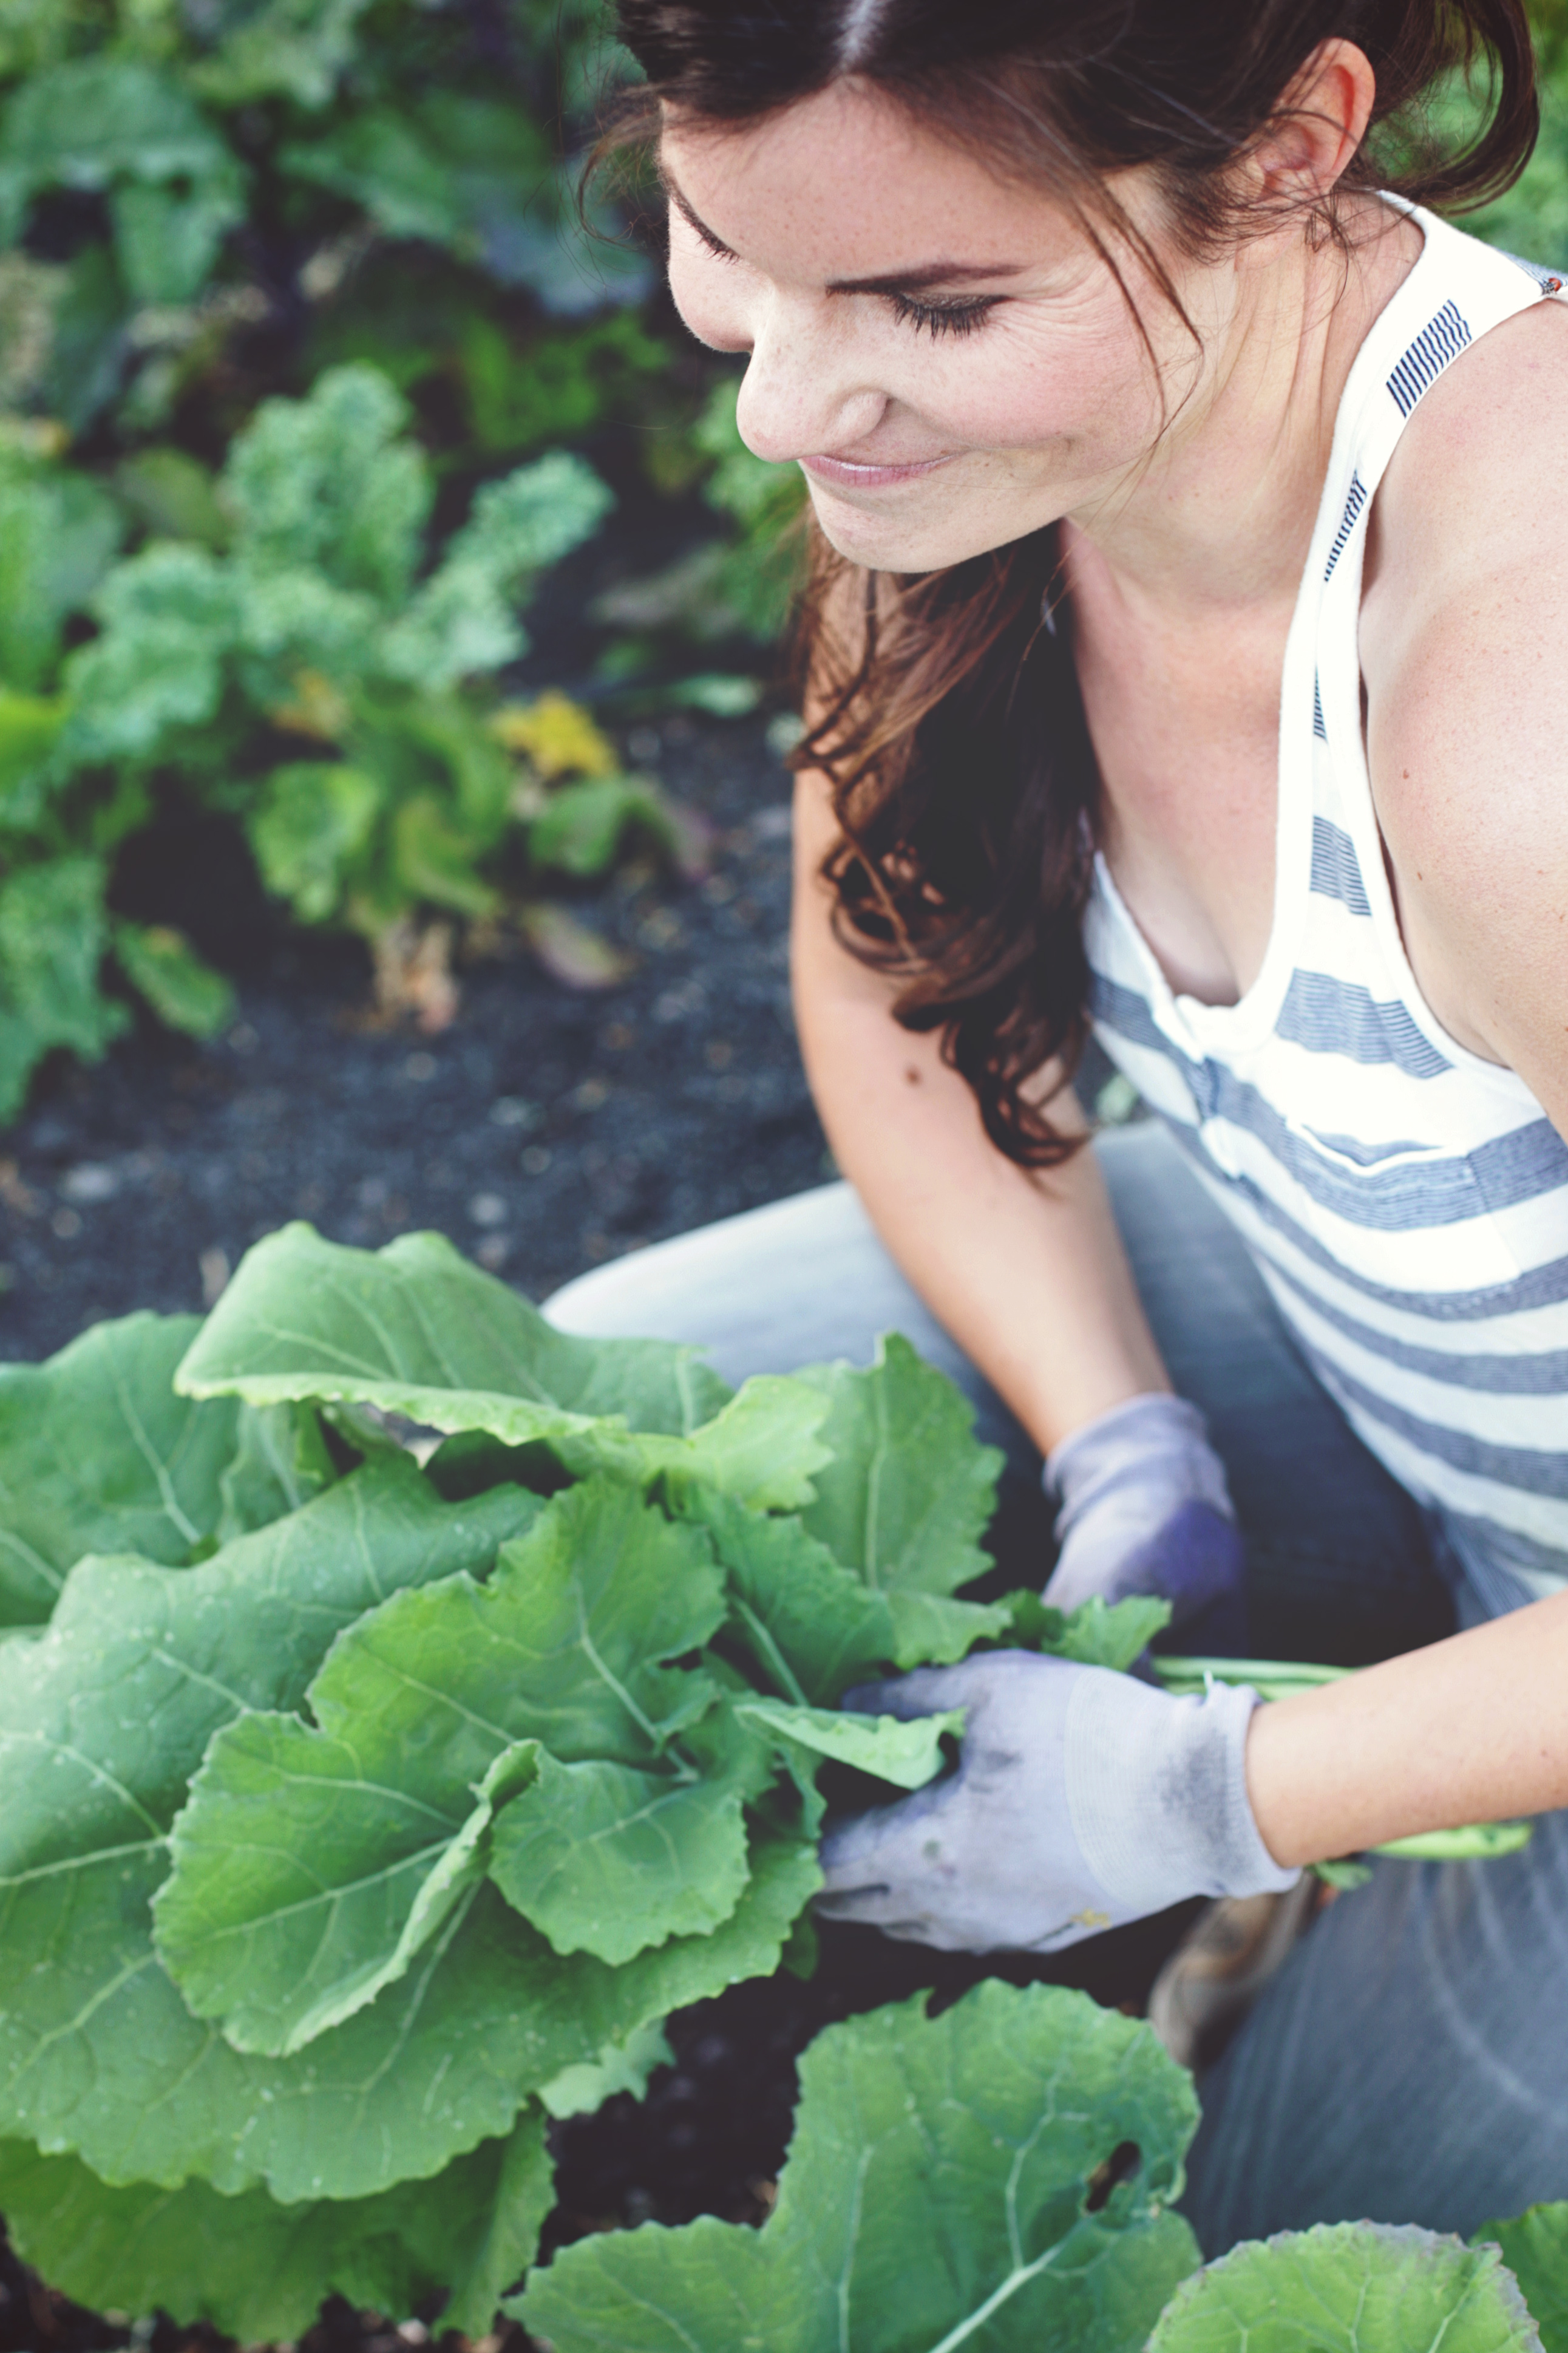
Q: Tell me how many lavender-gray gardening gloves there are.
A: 2